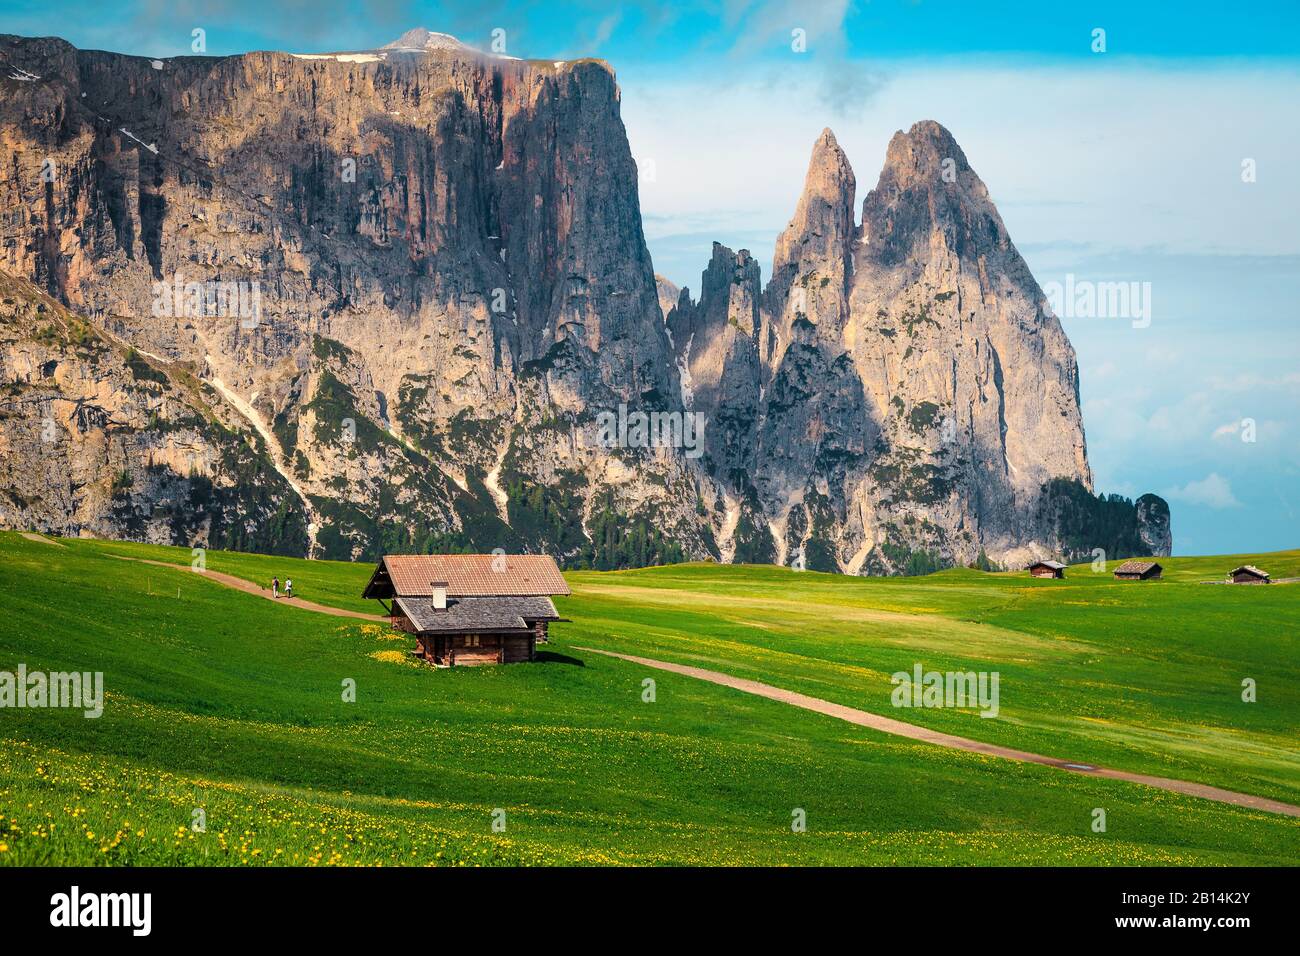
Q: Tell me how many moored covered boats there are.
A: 0